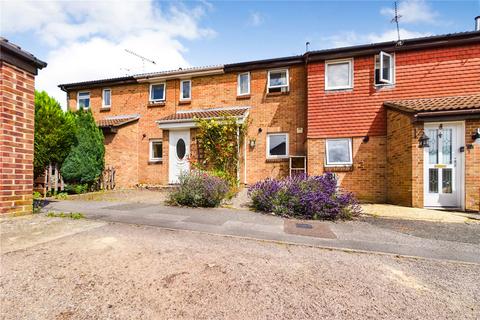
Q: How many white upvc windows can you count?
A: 11